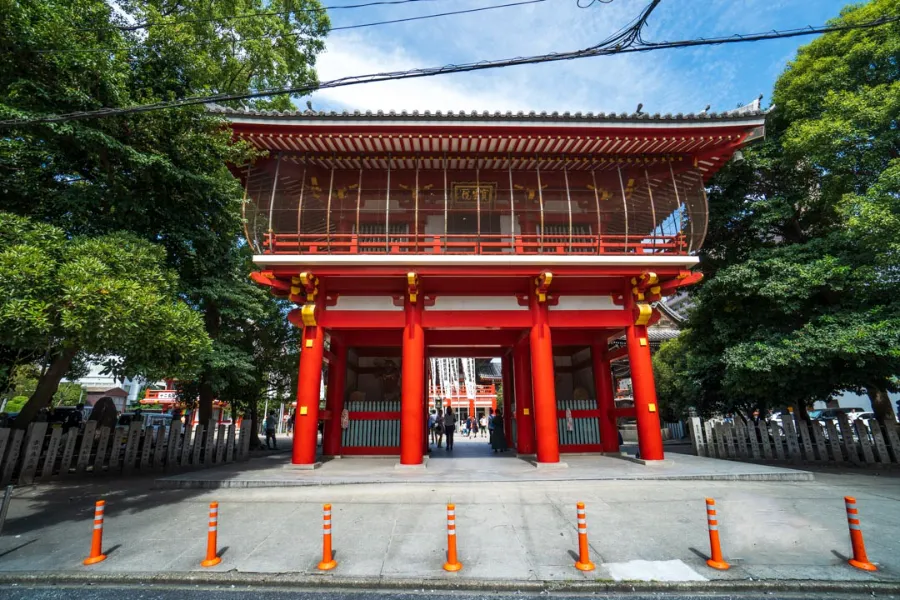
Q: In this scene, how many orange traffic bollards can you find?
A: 7